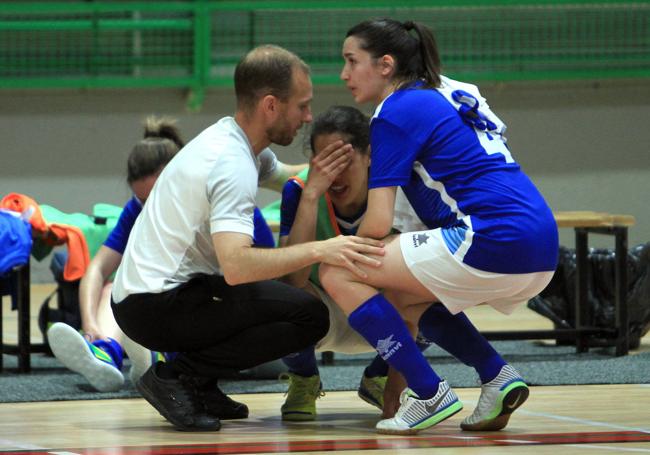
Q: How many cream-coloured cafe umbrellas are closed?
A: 0